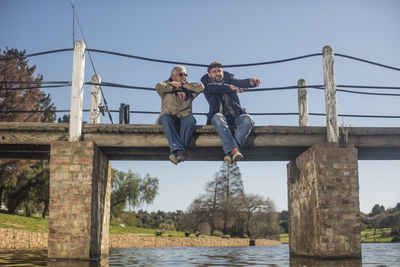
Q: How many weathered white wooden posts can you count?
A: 4